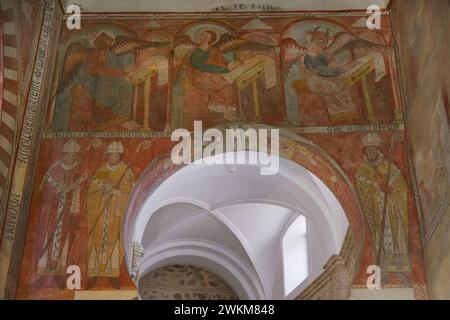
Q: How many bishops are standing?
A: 3